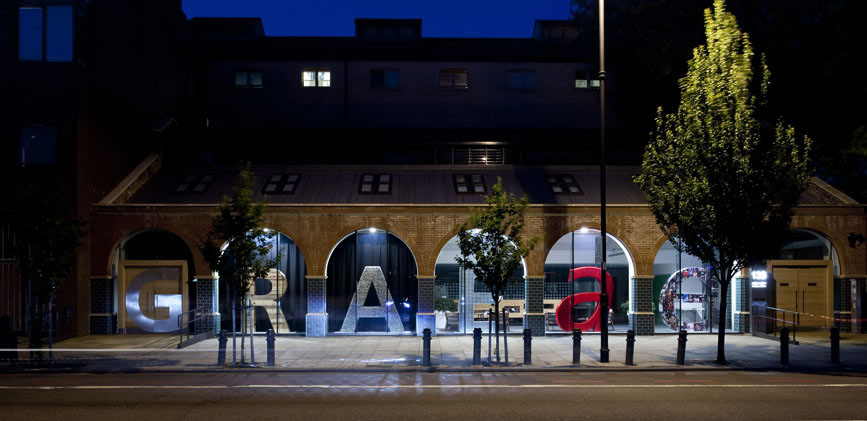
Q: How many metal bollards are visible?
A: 10